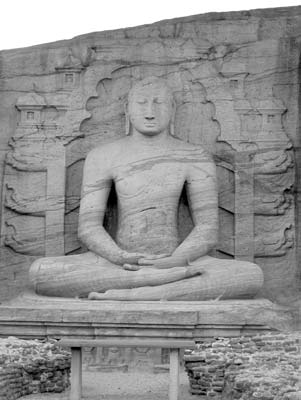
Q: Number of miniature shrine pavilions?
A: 4